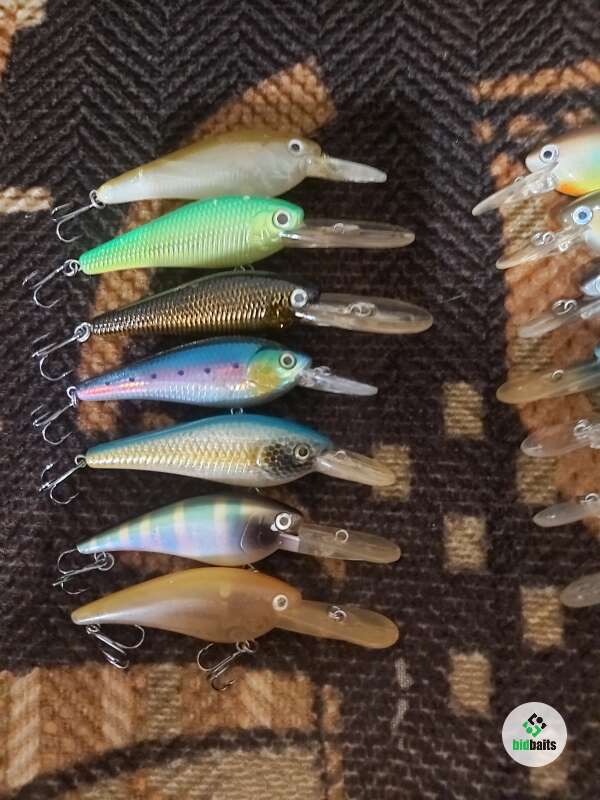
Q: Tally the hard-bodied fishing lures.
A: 14